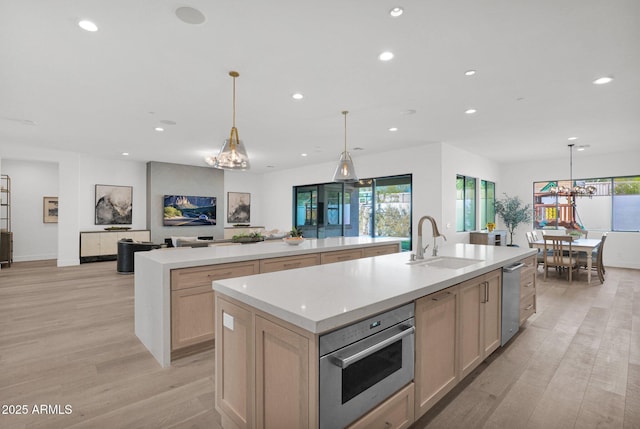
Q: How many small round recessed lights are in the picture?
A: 13